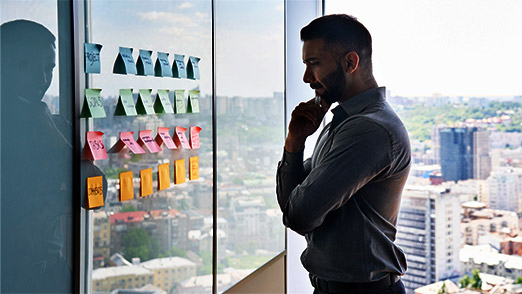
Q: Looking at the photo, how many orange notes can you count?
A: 6